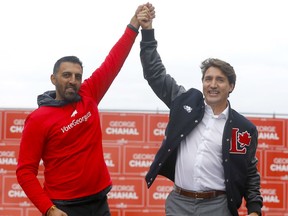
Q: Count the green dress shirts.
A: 0